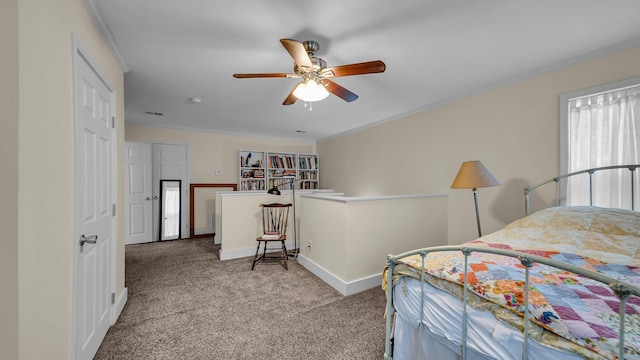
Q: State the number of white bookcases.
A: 3